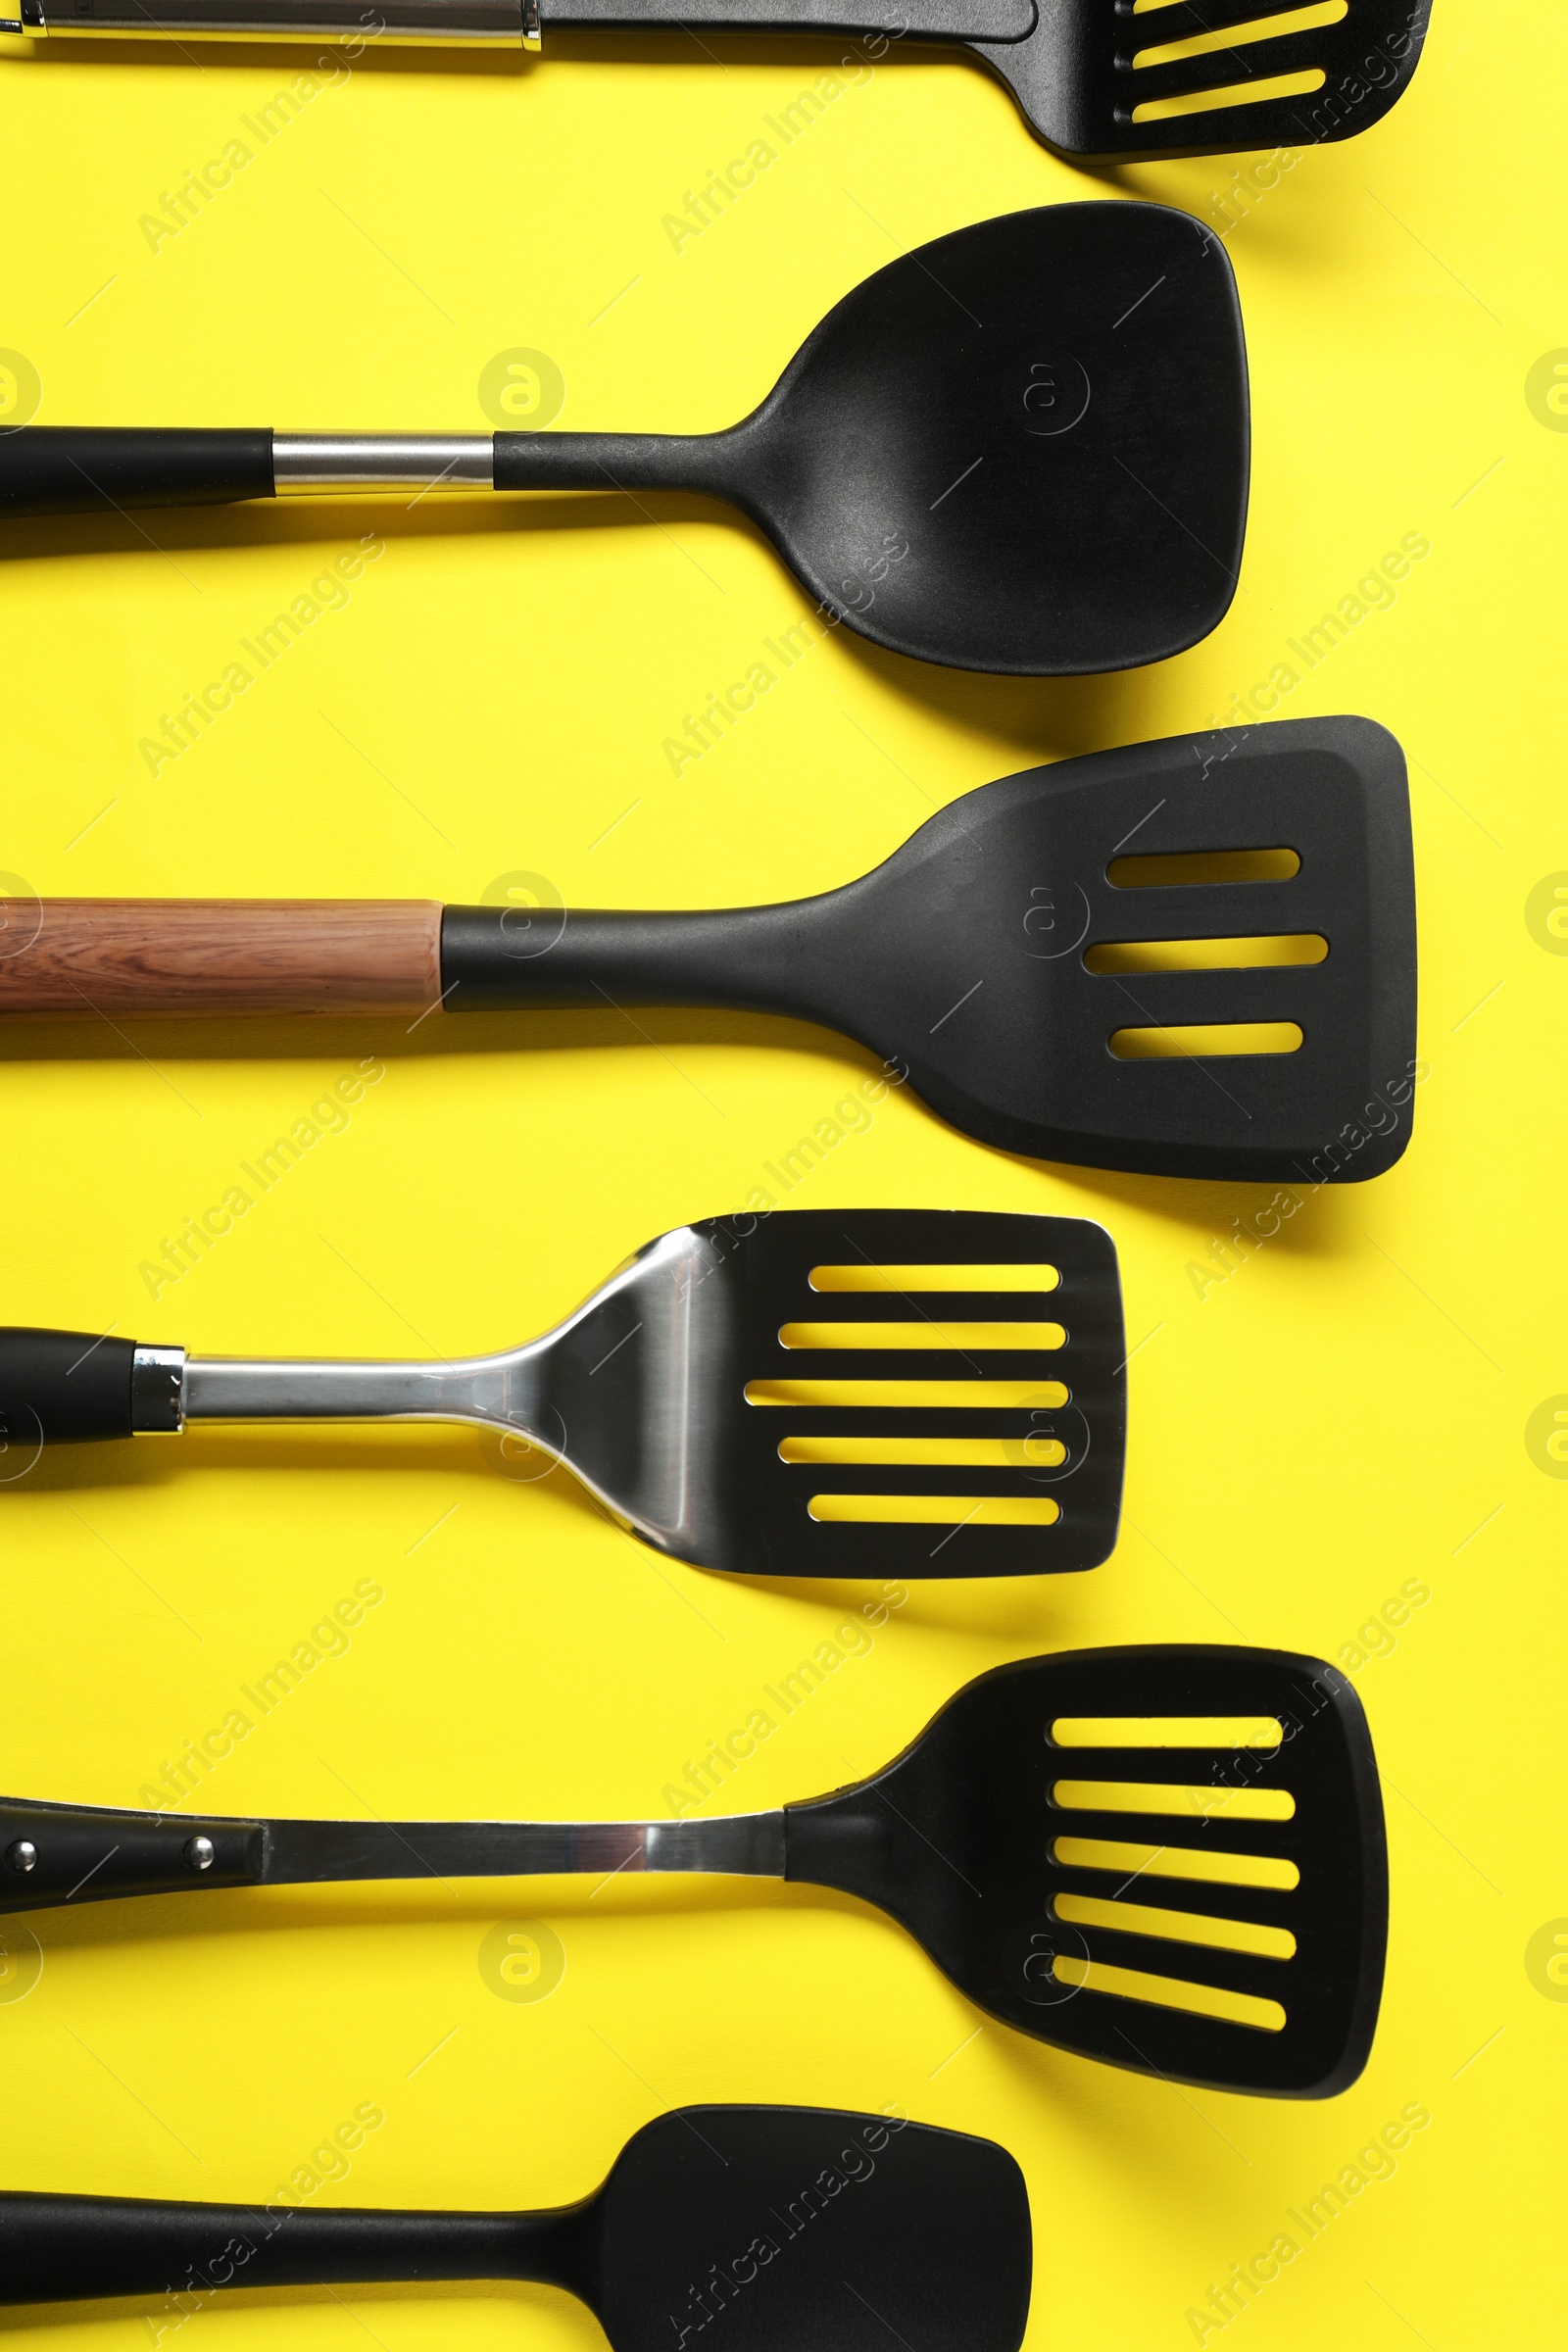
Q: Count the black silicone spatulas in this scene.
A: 5